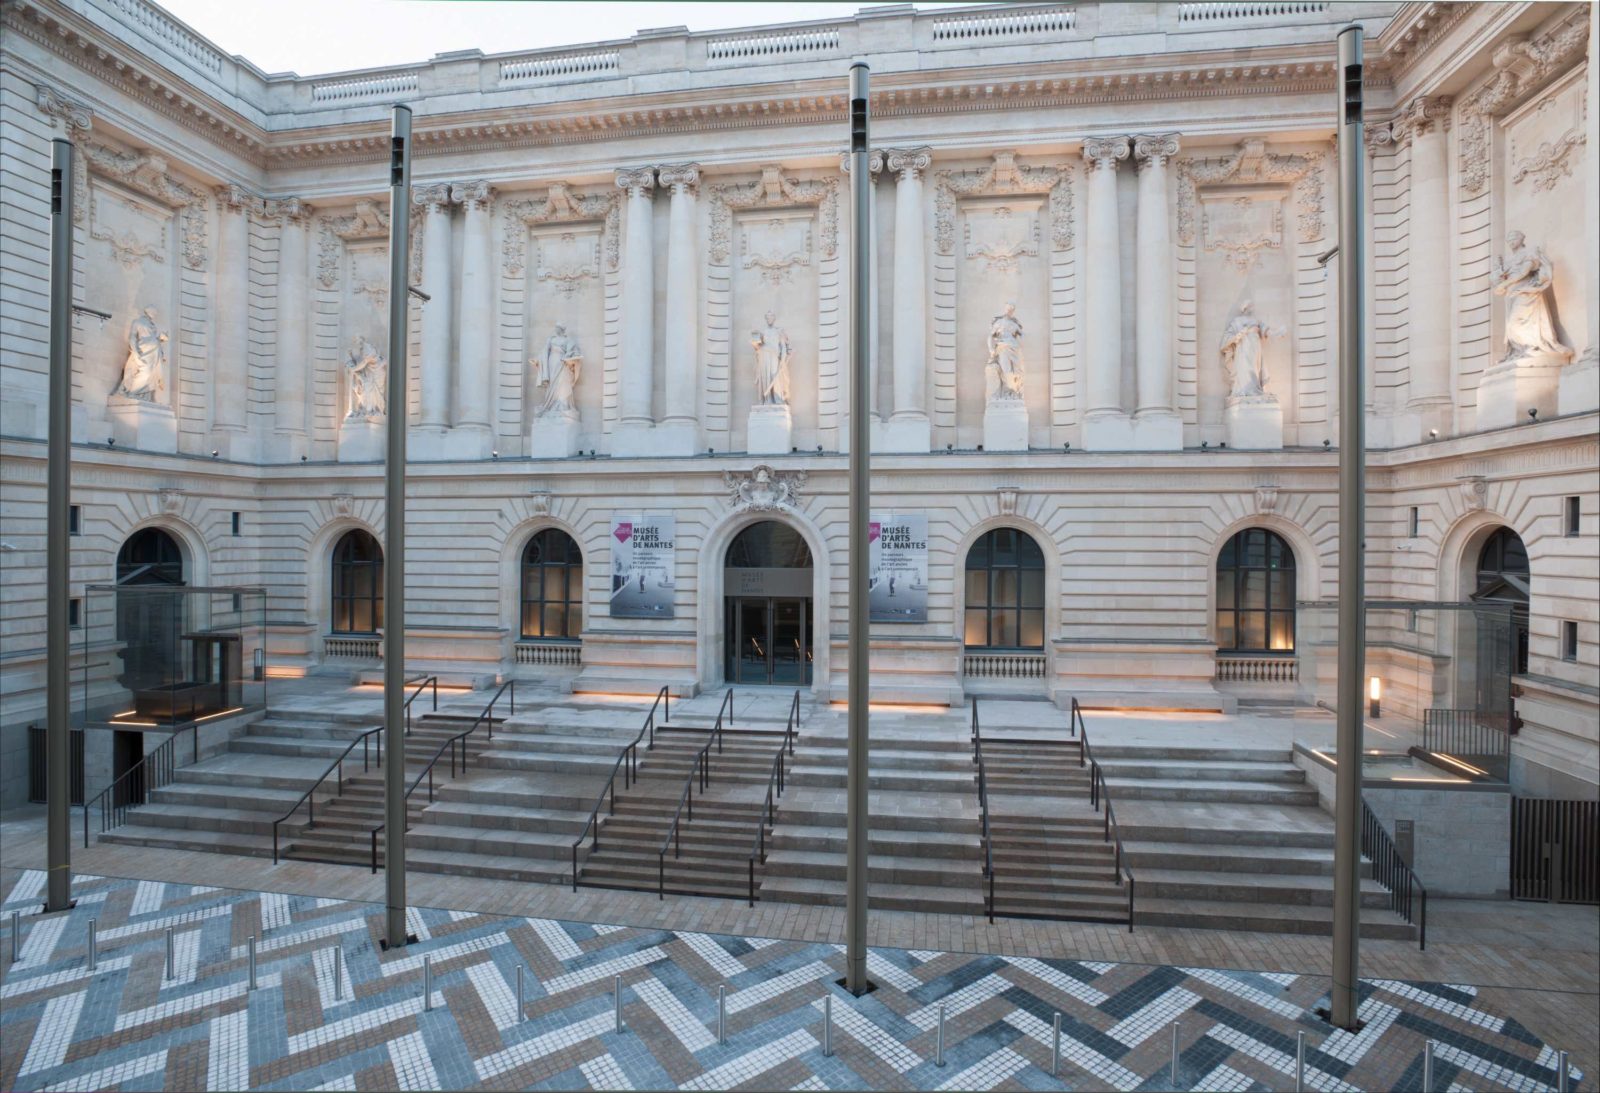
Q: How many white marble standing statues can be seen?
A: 7